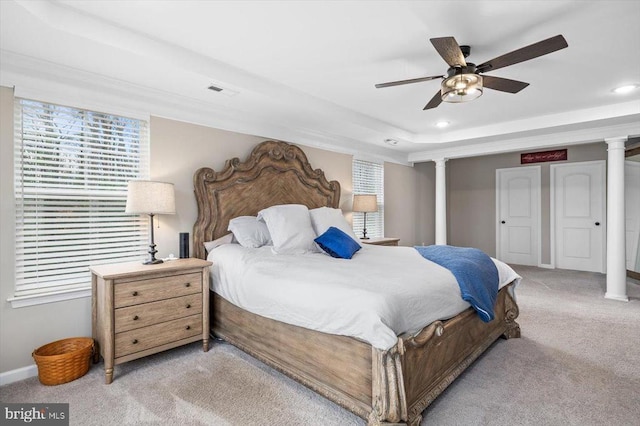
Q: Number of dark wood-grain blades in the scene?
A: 5